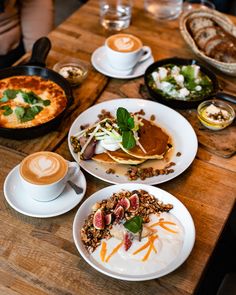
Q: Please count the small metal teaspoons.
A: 1